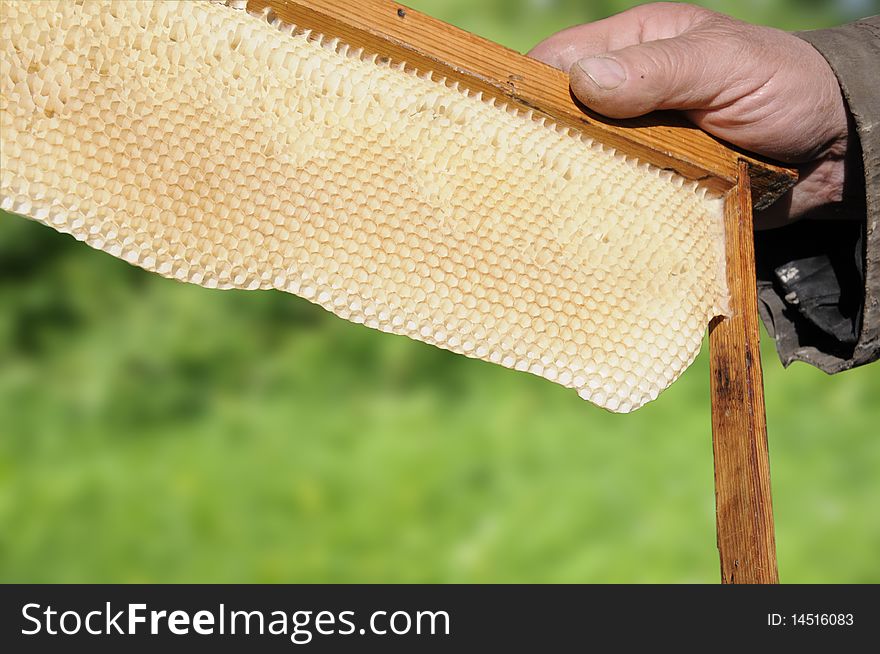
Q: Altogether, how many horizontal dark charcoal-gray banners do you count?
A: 1